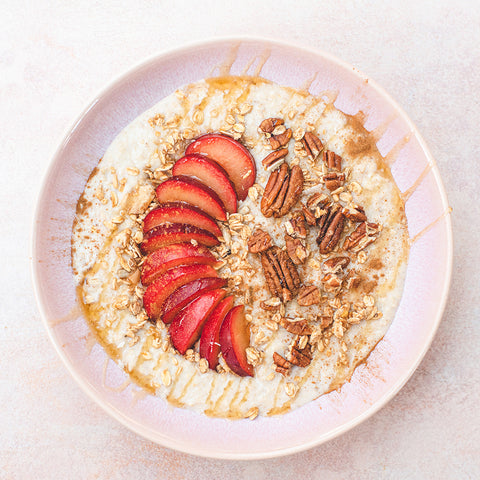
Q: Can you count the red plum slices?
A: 11